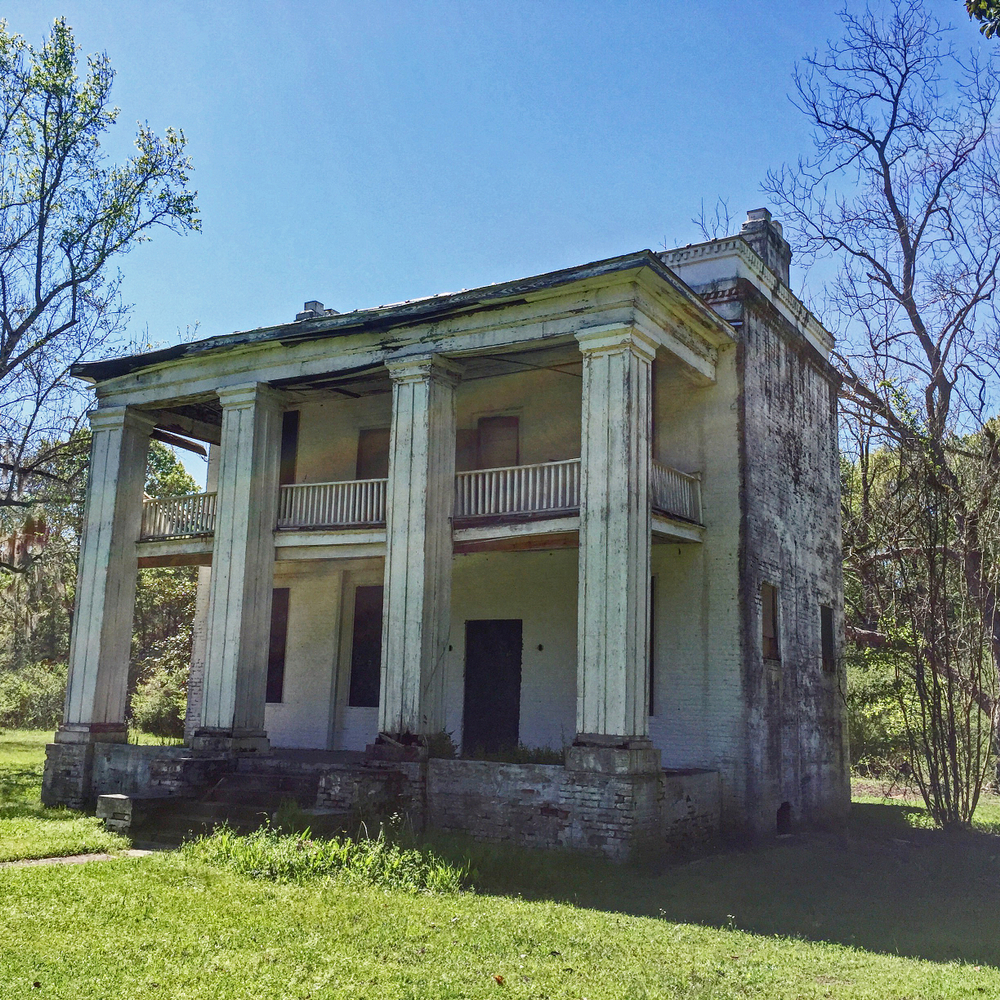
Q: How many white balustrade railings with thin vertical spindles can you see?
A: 4